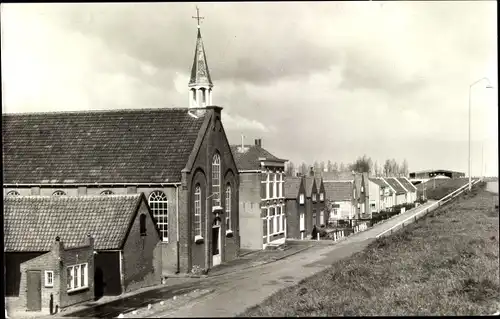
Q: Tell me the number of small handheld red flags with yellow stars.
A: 0